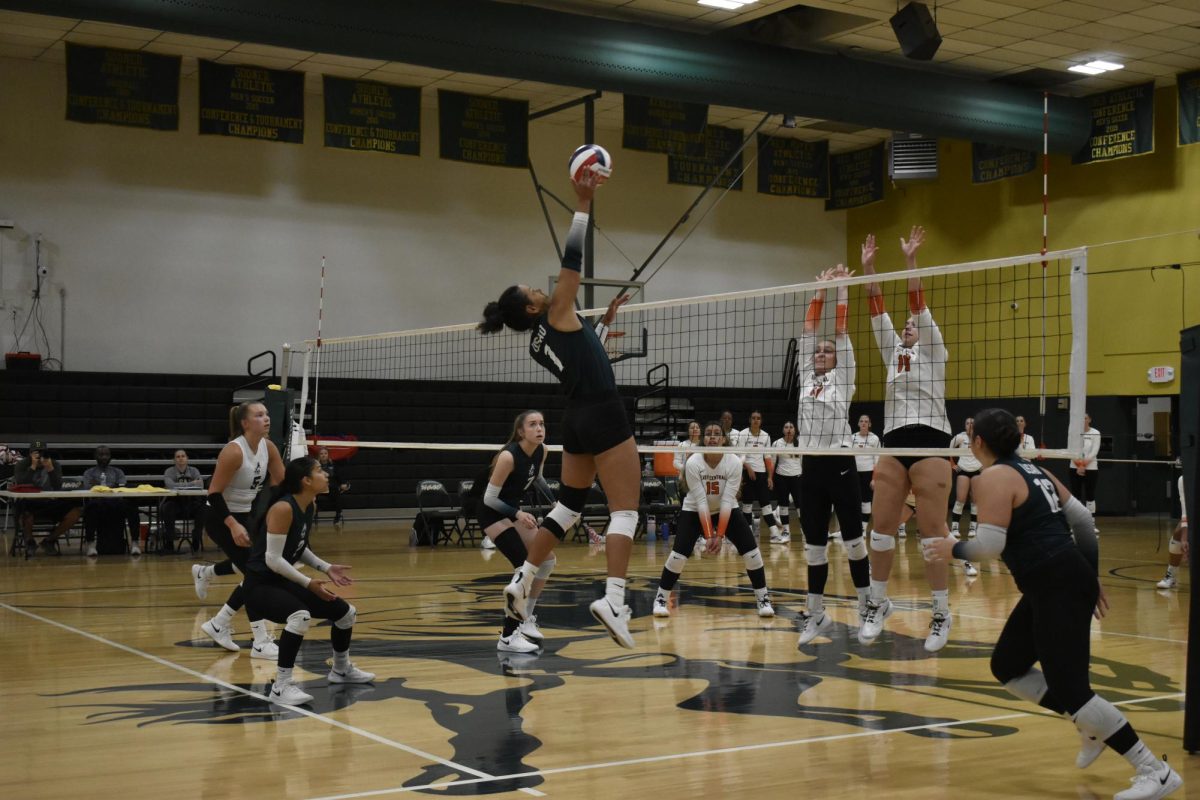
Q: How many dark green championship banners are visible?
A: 11